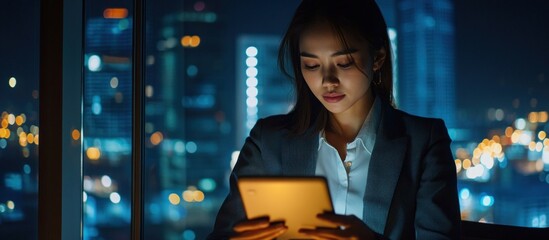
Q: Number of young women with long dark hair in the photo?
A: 1